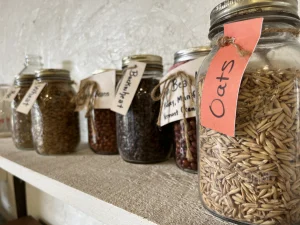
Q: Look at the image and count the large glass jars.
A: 6